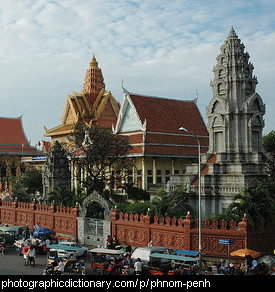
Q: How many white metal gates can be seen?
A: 1